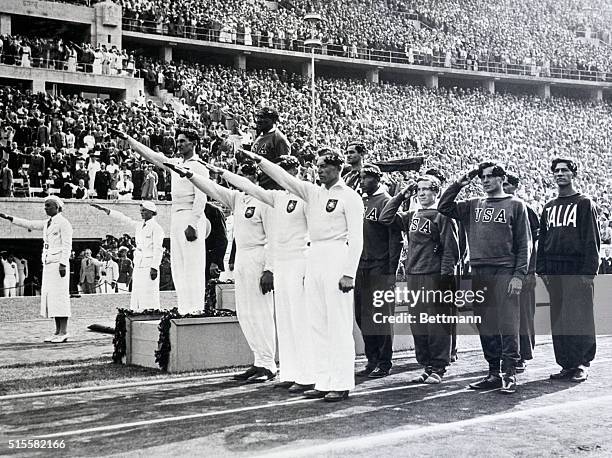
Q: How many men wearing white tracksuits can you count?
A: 4